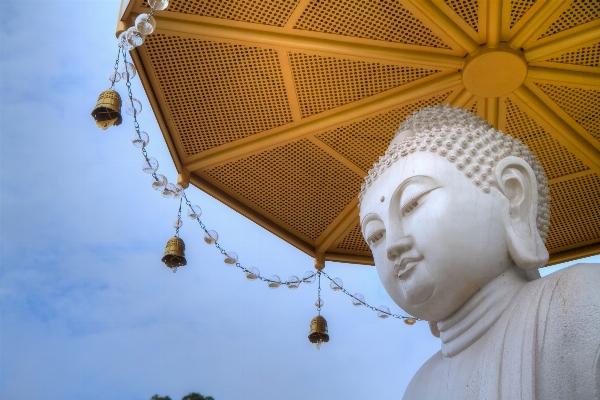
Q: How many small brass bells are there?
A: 3